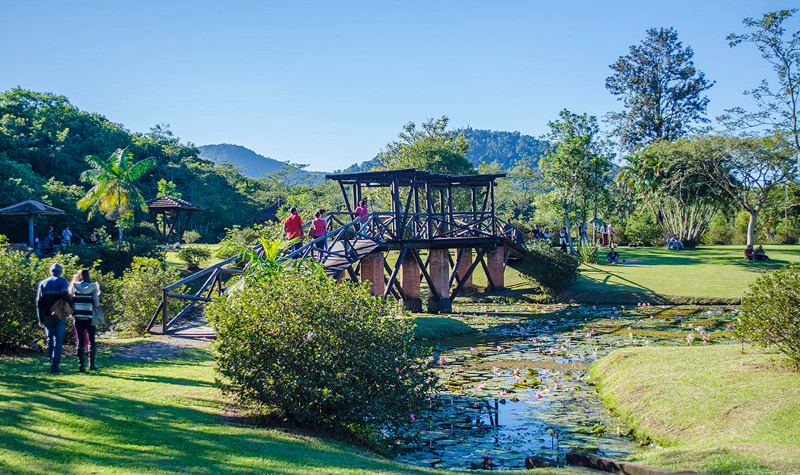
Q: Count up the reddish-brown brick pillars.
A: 6